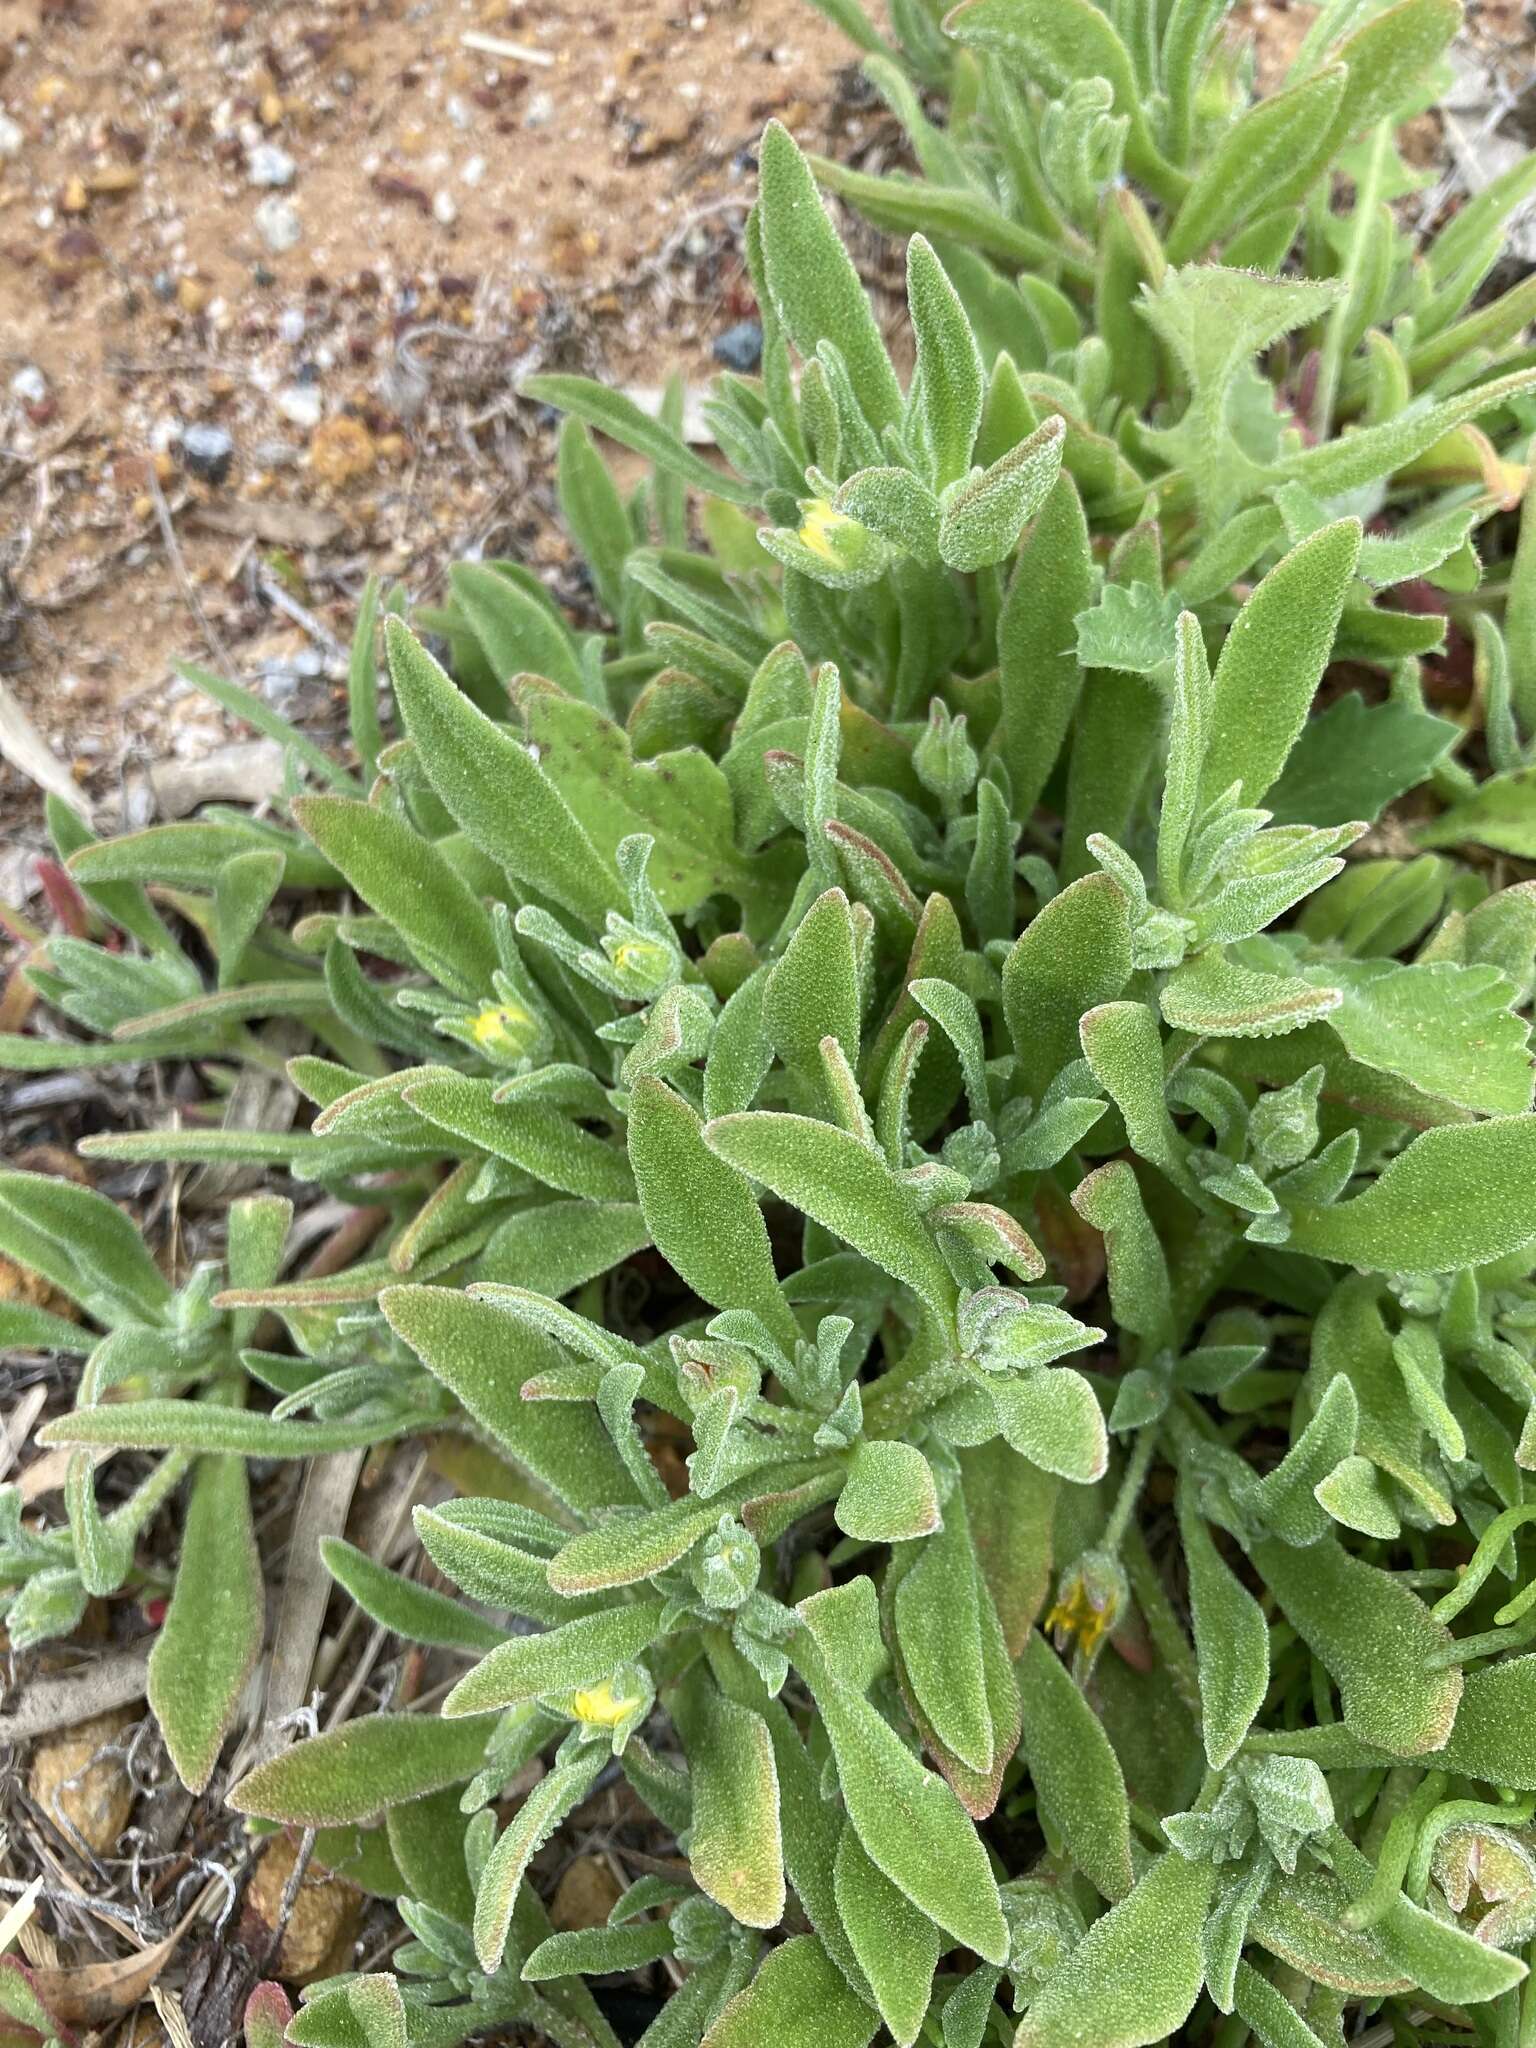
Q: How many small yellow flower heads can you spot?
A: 5